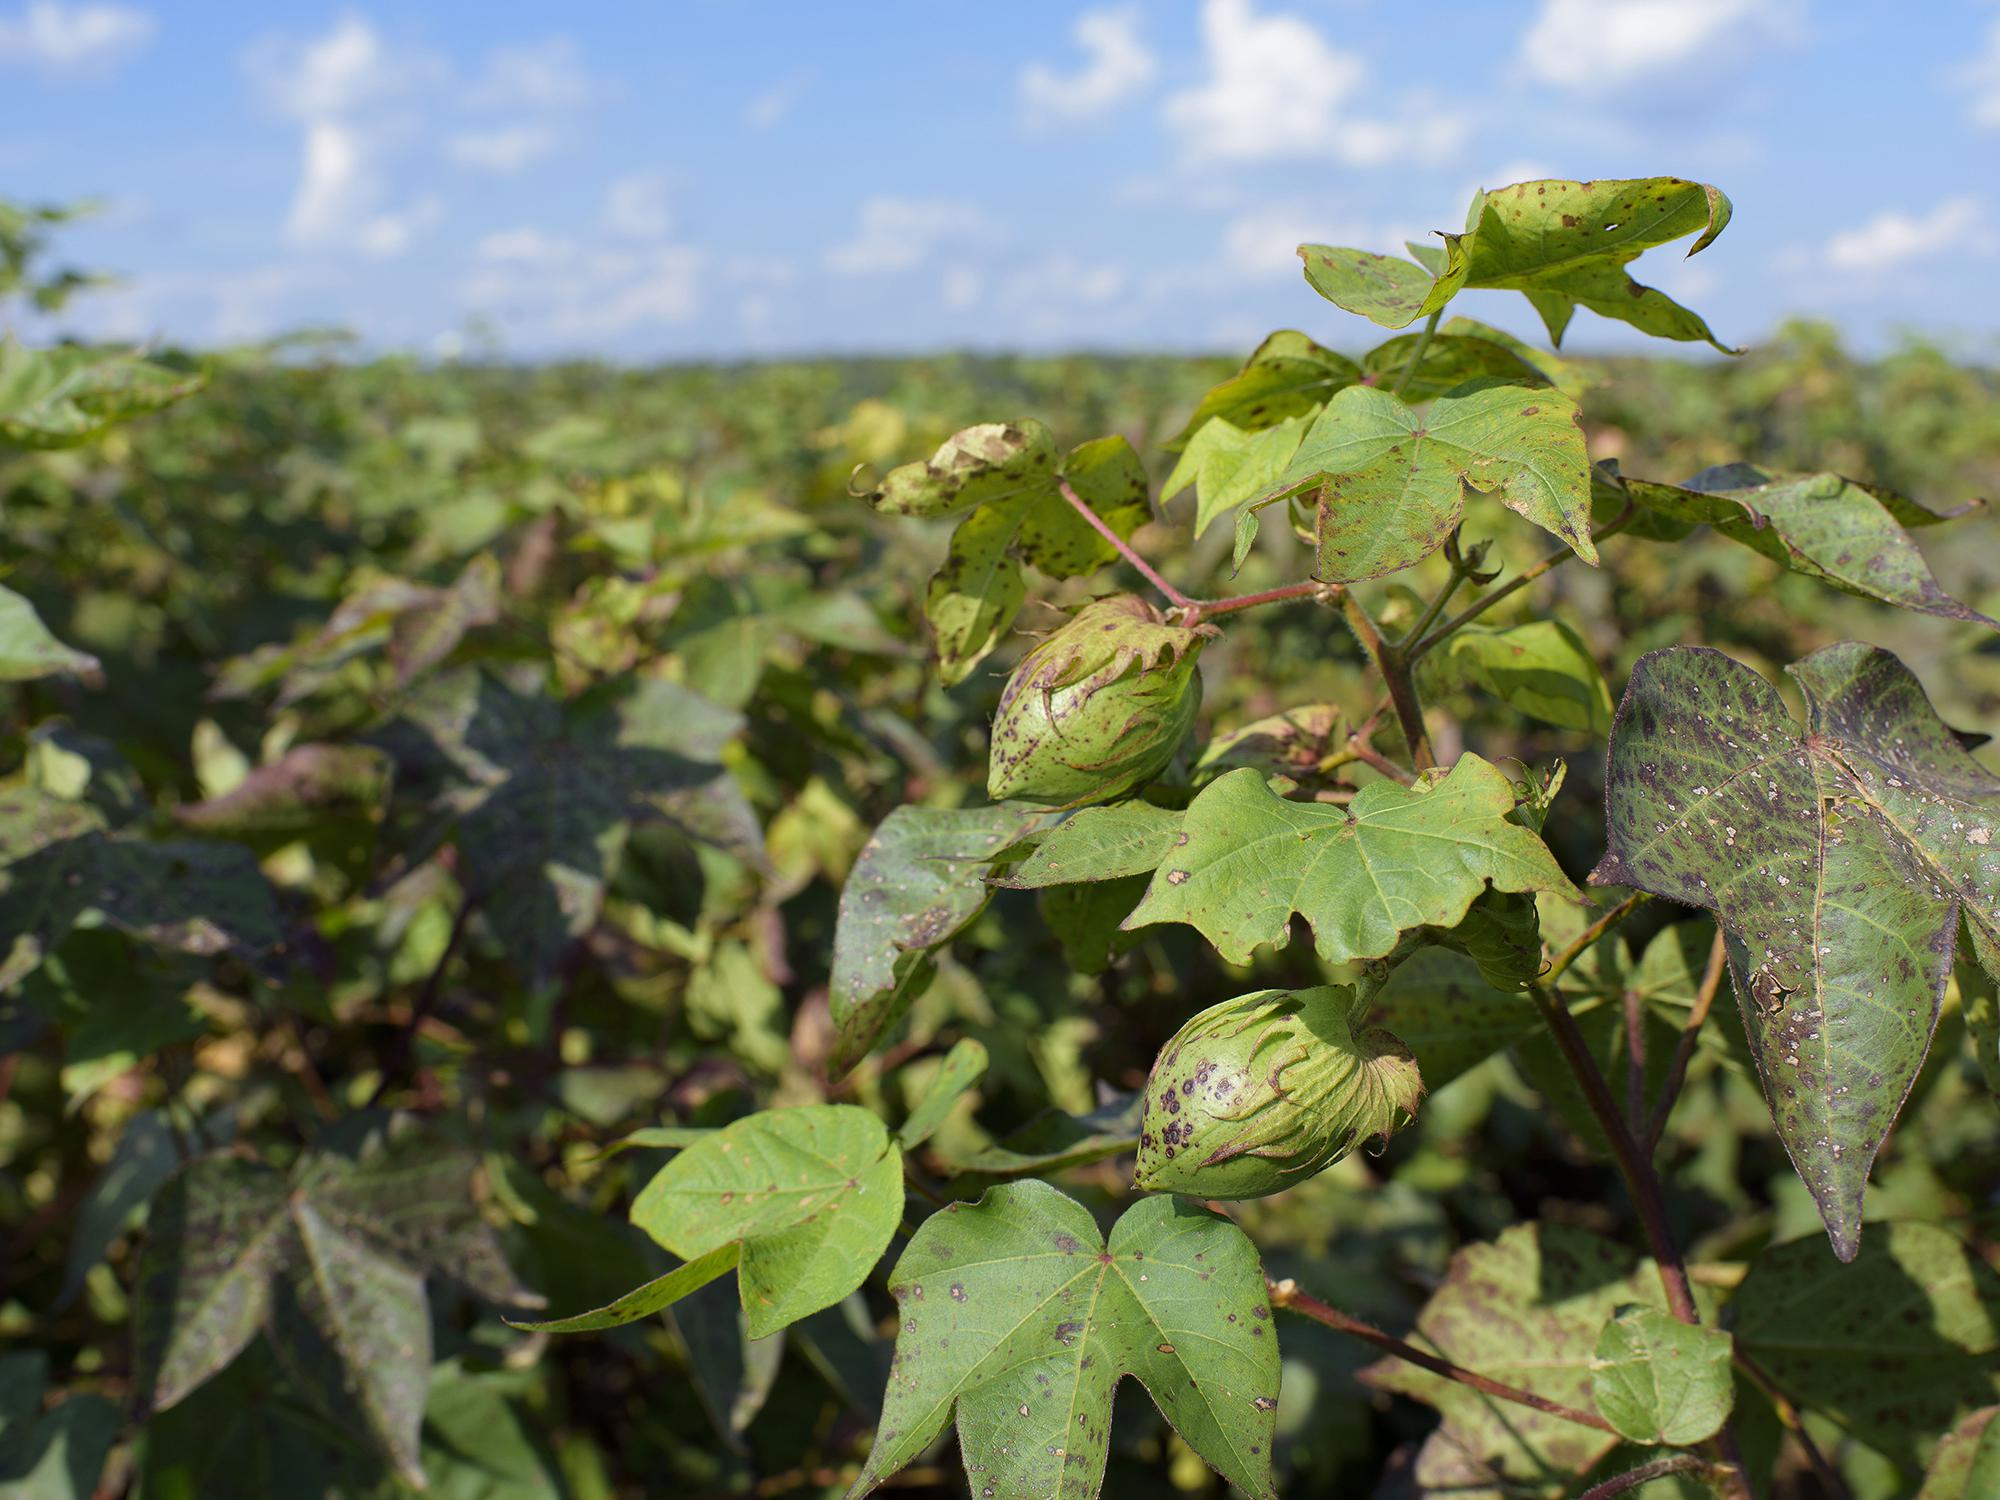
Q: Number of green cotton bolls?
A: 2